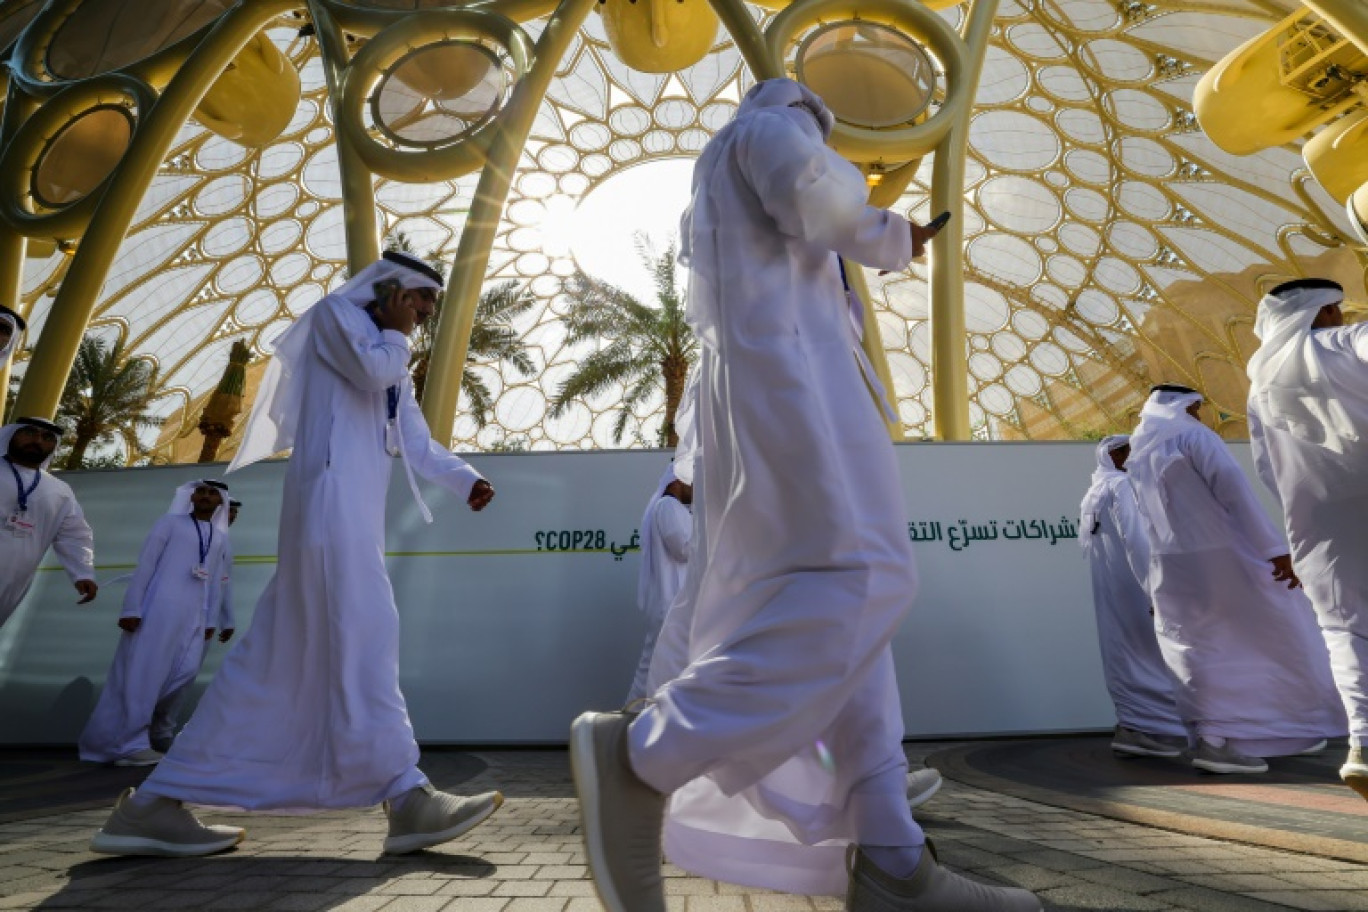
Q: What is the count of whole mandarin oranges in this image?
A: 0